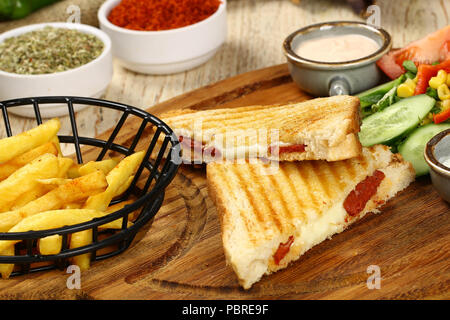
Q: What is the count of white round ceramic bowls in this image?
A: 2